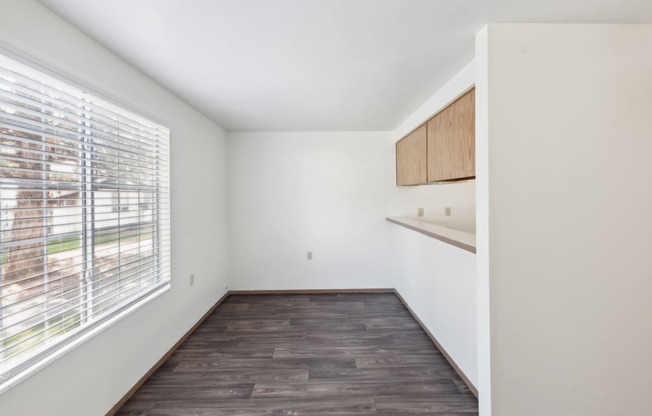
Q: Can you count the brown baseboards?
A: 3